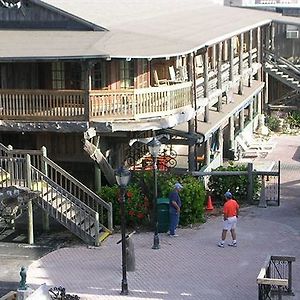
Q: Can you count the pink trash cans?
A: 0